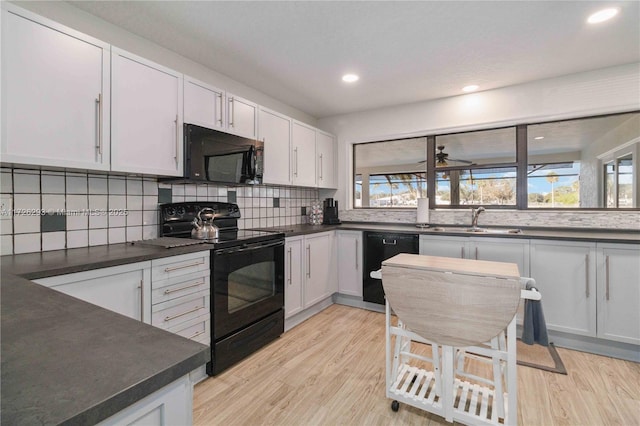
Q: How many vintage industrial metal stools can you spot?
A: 0